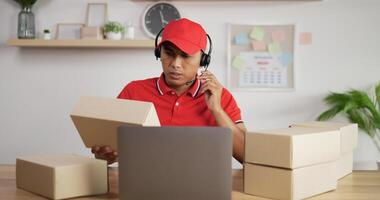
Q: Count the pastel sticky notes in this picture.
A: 8